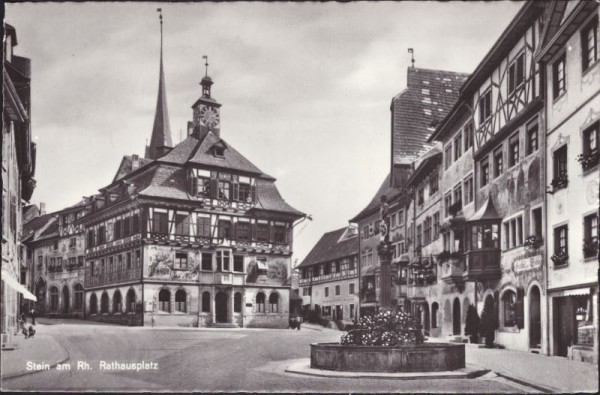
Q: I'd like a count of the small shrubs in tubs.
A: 2